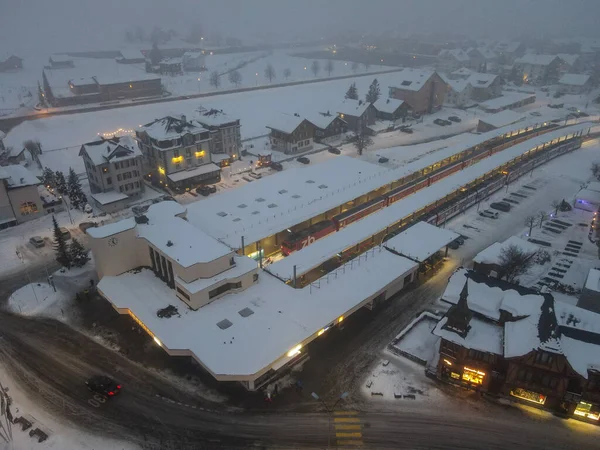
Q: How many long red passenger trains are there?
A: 1